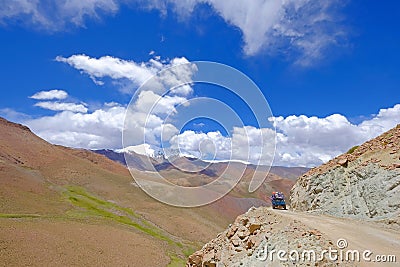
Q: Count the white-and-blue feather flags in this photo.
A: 0